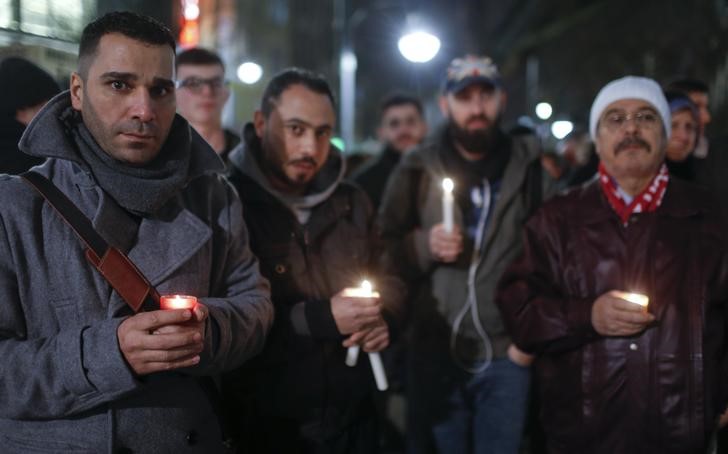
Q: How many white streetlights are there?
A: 4